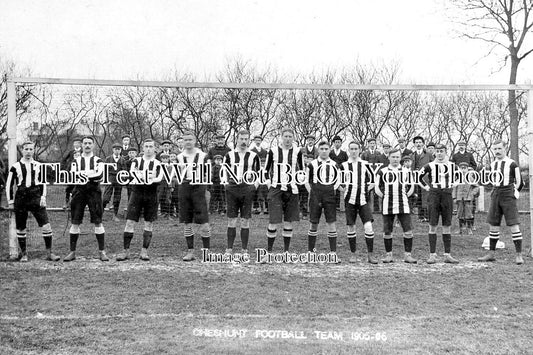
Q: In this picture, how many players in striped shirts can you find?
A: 11